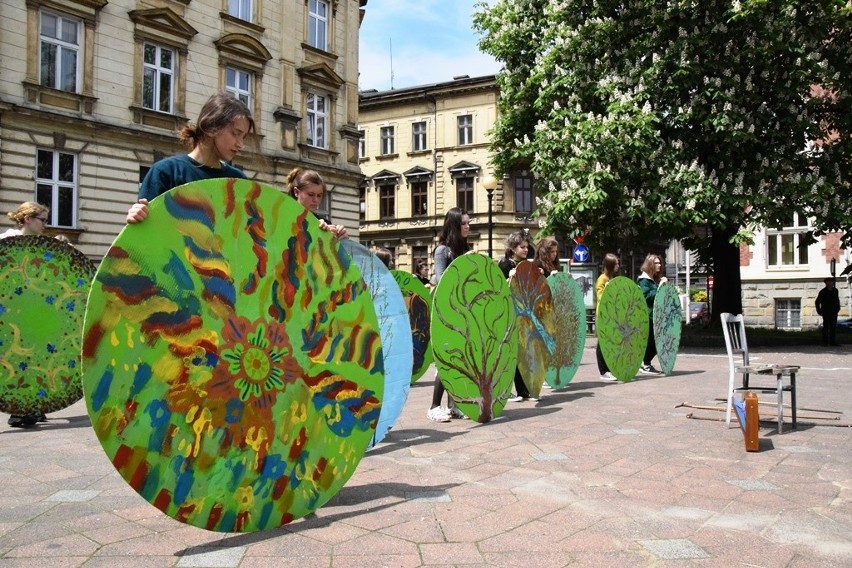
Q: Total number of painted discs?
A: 9